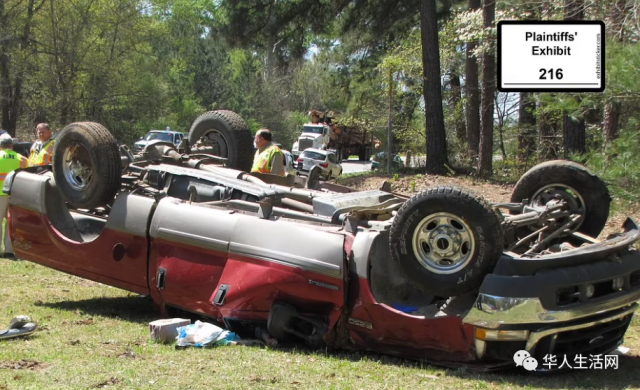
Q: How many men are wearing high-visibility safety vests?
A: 3